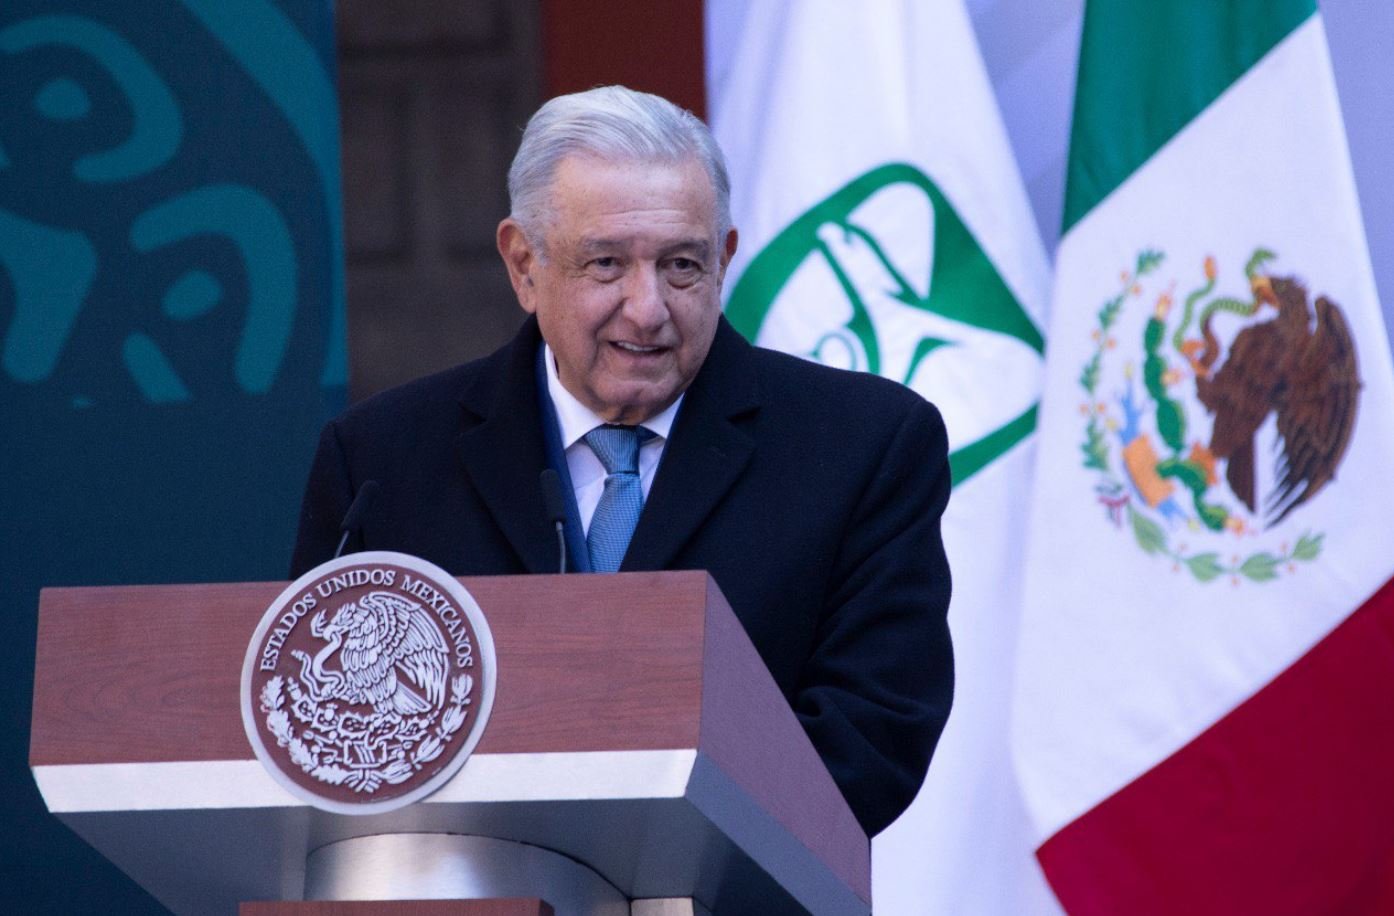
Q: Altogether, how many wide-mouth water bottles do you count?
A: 0